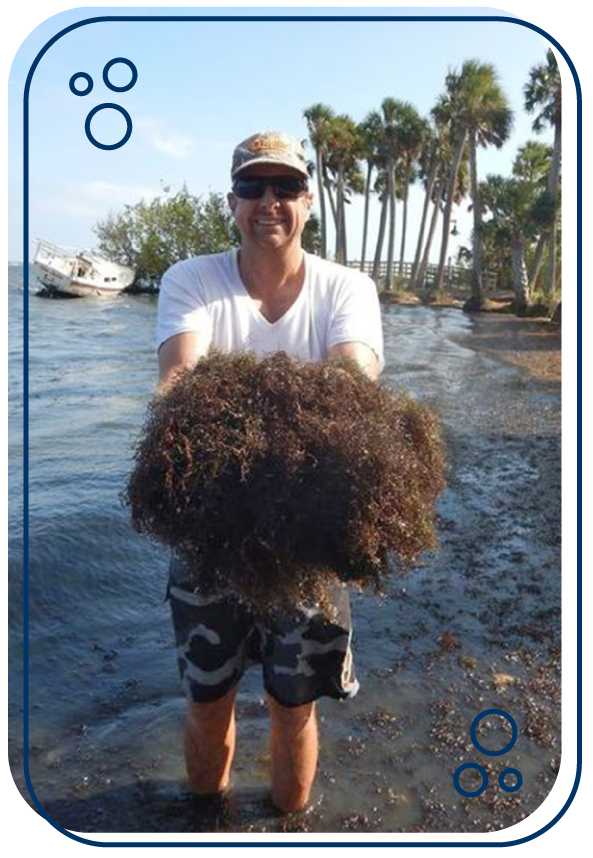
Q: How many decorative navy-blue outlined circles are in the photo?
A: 6